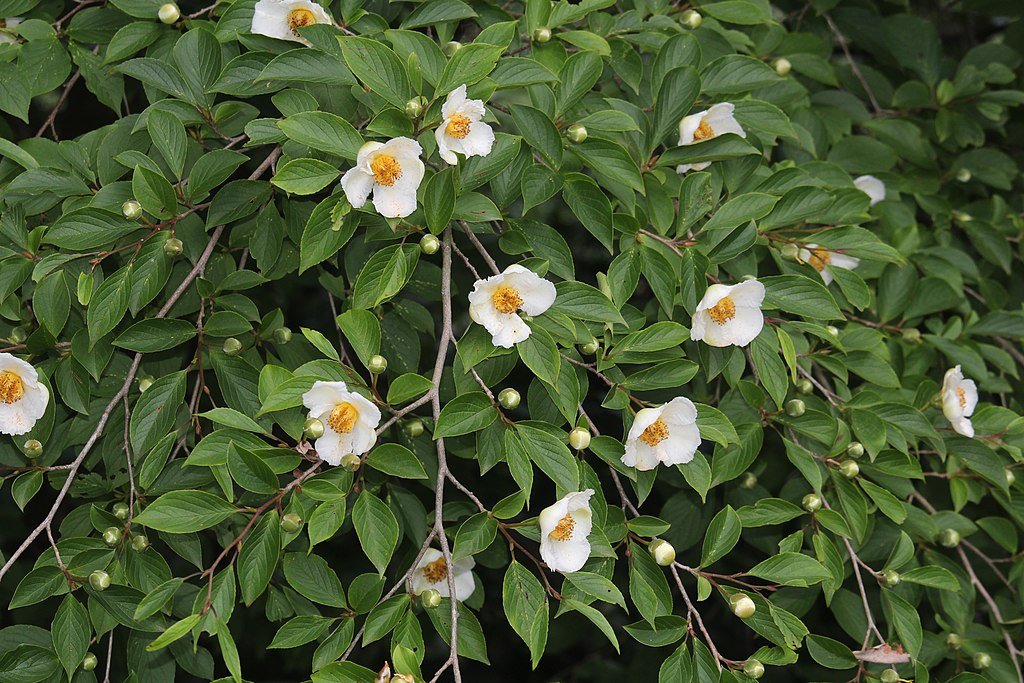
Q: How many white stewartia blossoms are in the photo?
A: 14